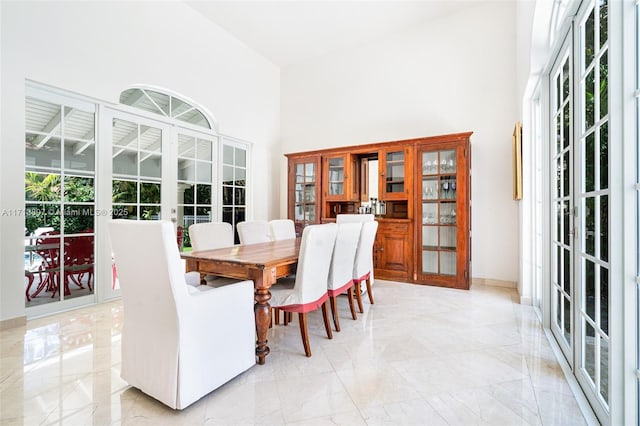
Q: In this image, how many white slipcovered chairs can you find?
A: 8